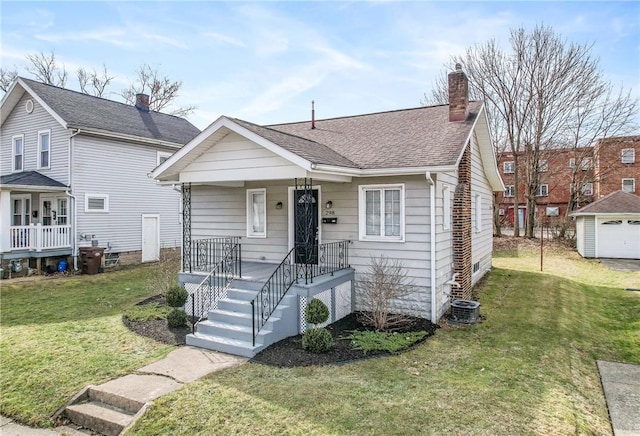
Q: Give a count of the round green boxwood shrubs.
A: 4